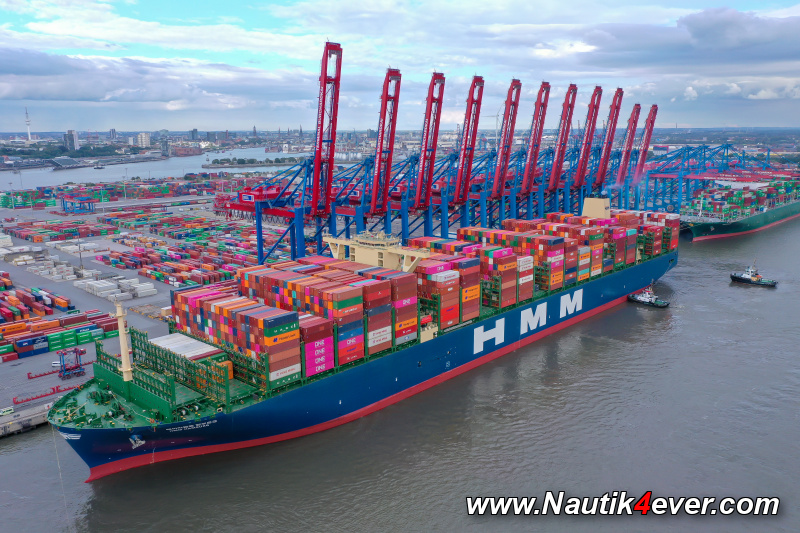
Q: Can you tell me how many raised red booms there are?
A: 11